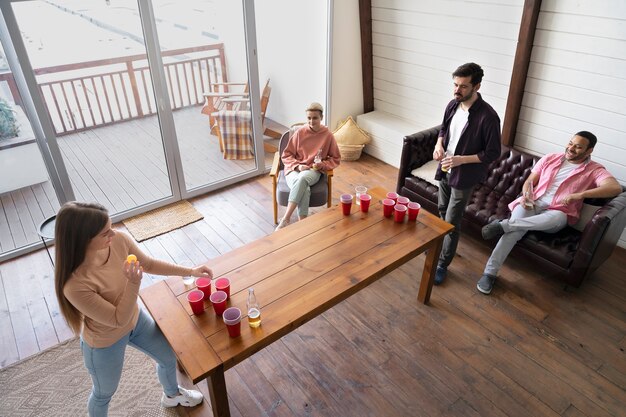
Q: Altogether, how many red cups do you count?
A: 12